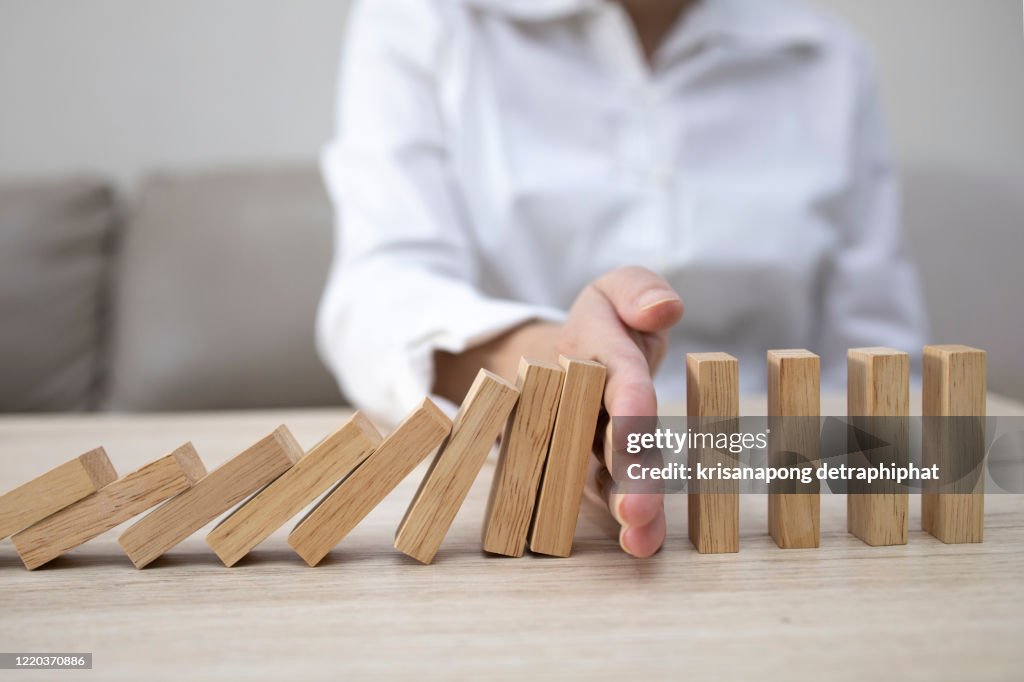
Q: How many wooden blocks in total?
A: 12